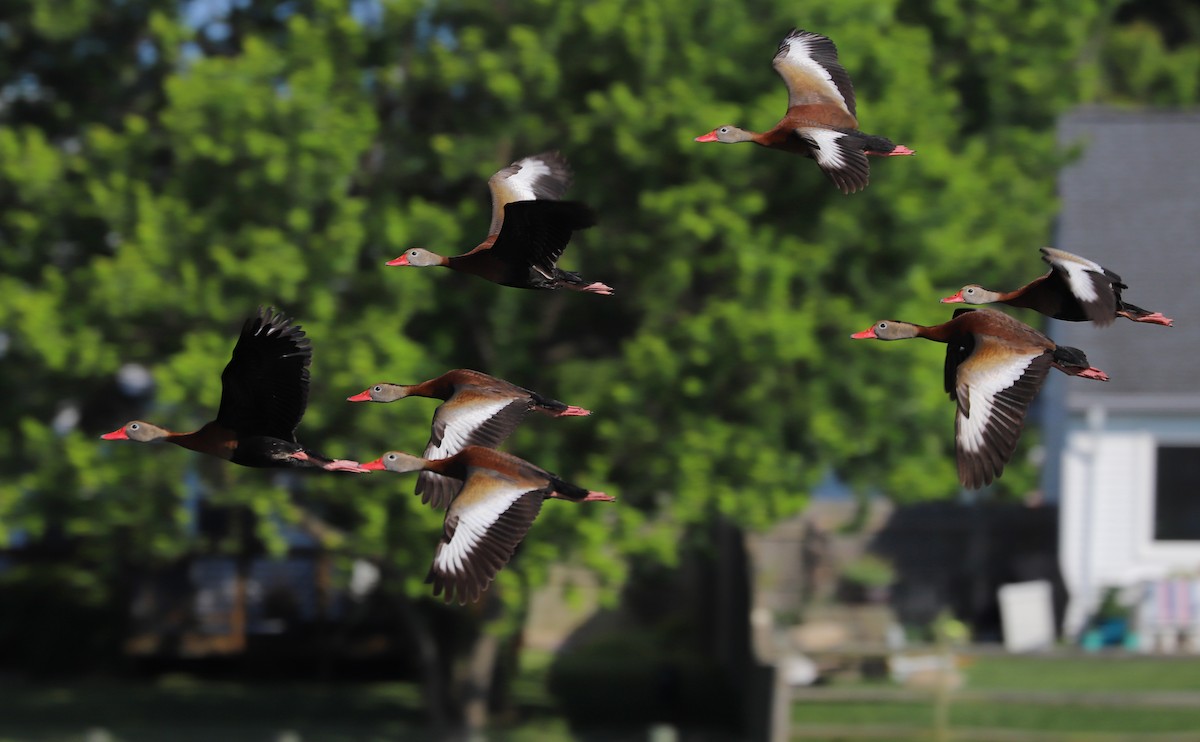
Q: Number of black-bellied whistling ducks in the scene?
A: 7